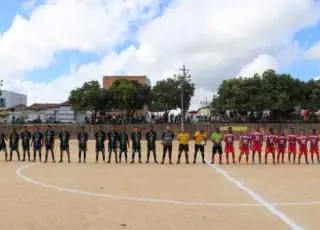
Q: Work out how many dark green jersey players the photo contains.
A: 12